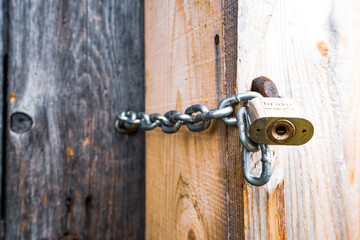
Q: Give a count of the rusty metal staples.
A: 1